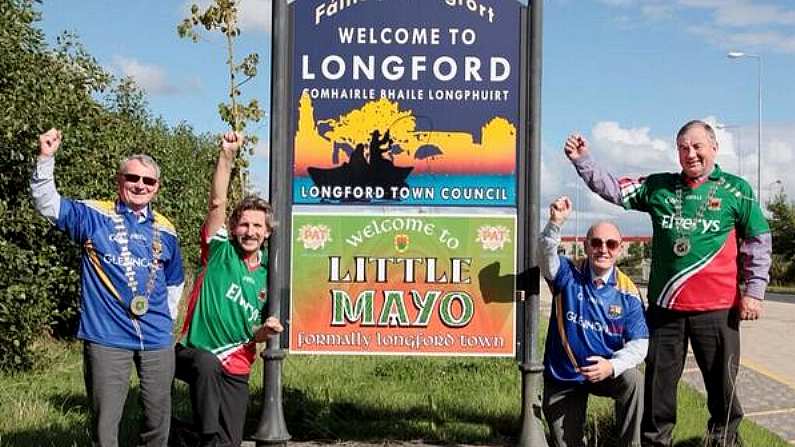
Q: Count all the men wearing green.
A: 2